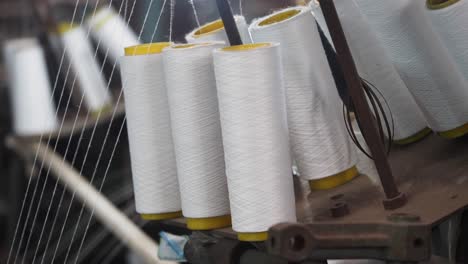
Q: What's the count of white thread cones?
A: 11